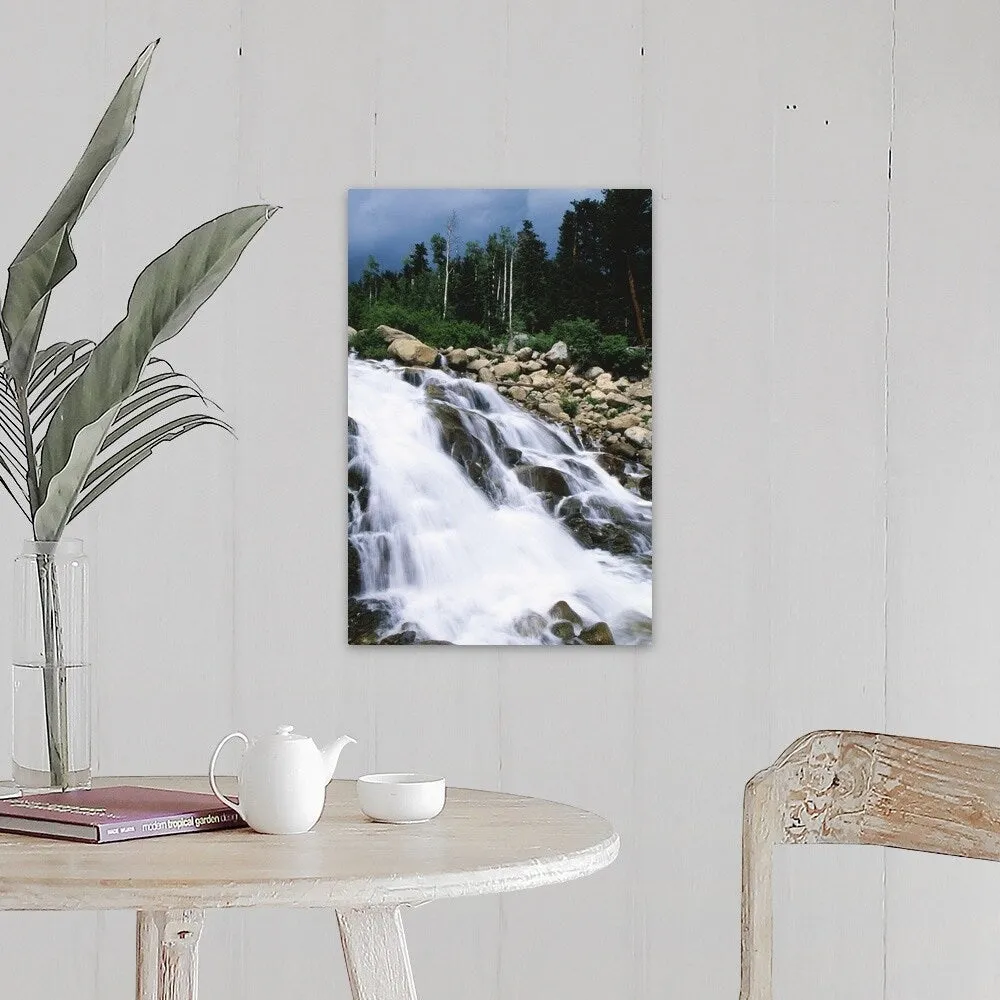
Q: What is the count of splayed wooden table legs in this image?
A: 2